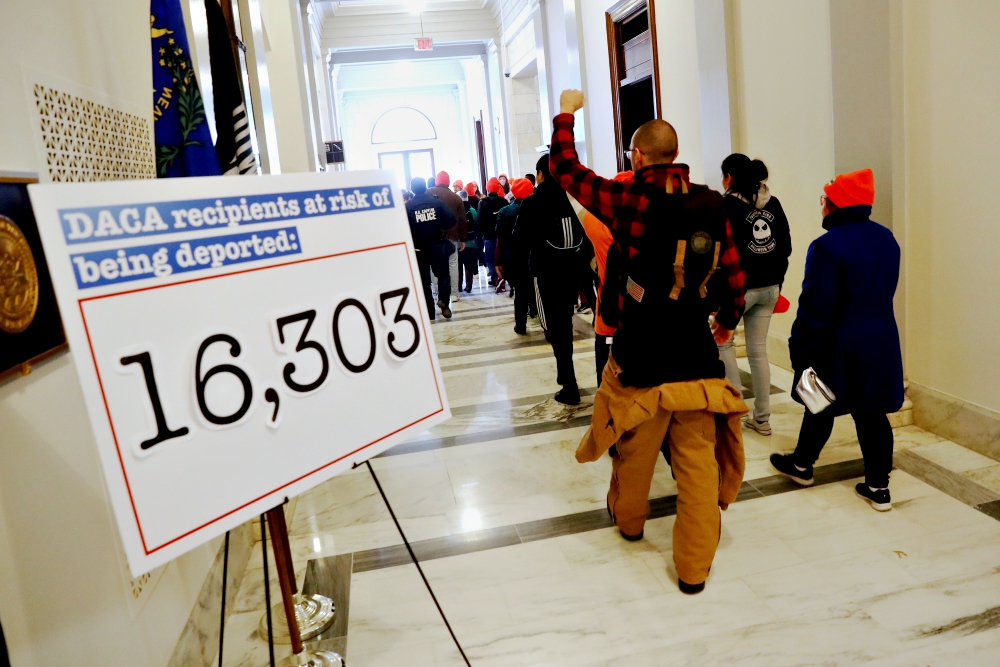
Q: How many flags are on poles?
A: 2